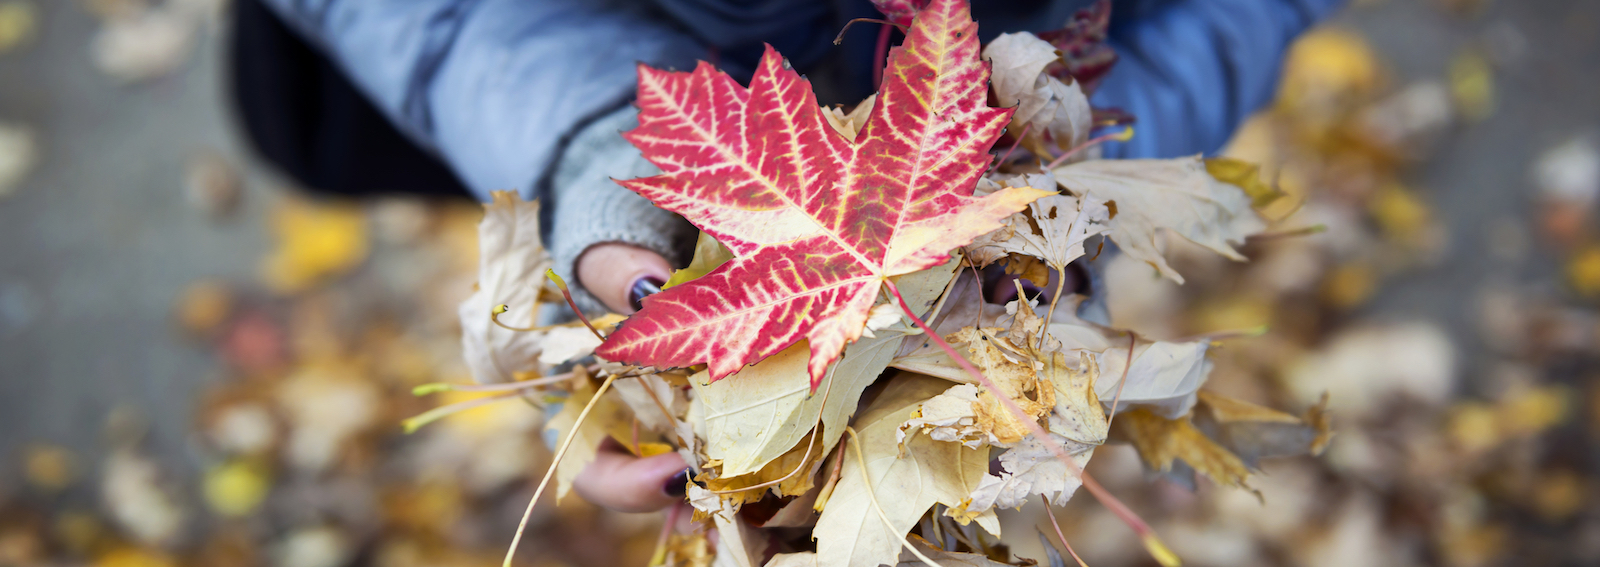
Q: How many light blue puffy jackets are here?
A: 1